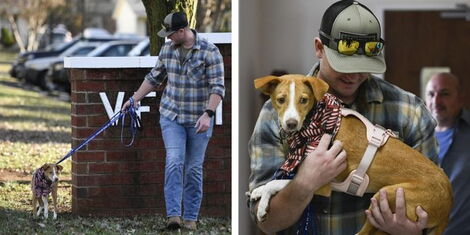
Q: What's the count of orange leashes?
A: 0